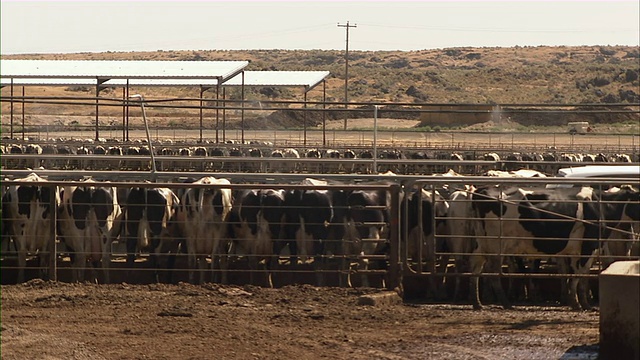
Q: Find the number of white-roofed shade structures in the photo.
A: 2